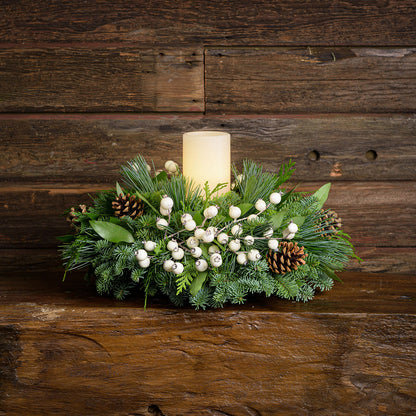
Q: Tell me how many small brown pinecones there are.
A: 4